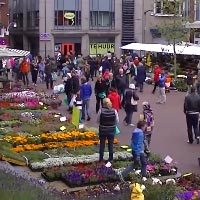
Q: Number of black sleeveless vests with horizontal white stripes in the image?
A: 1